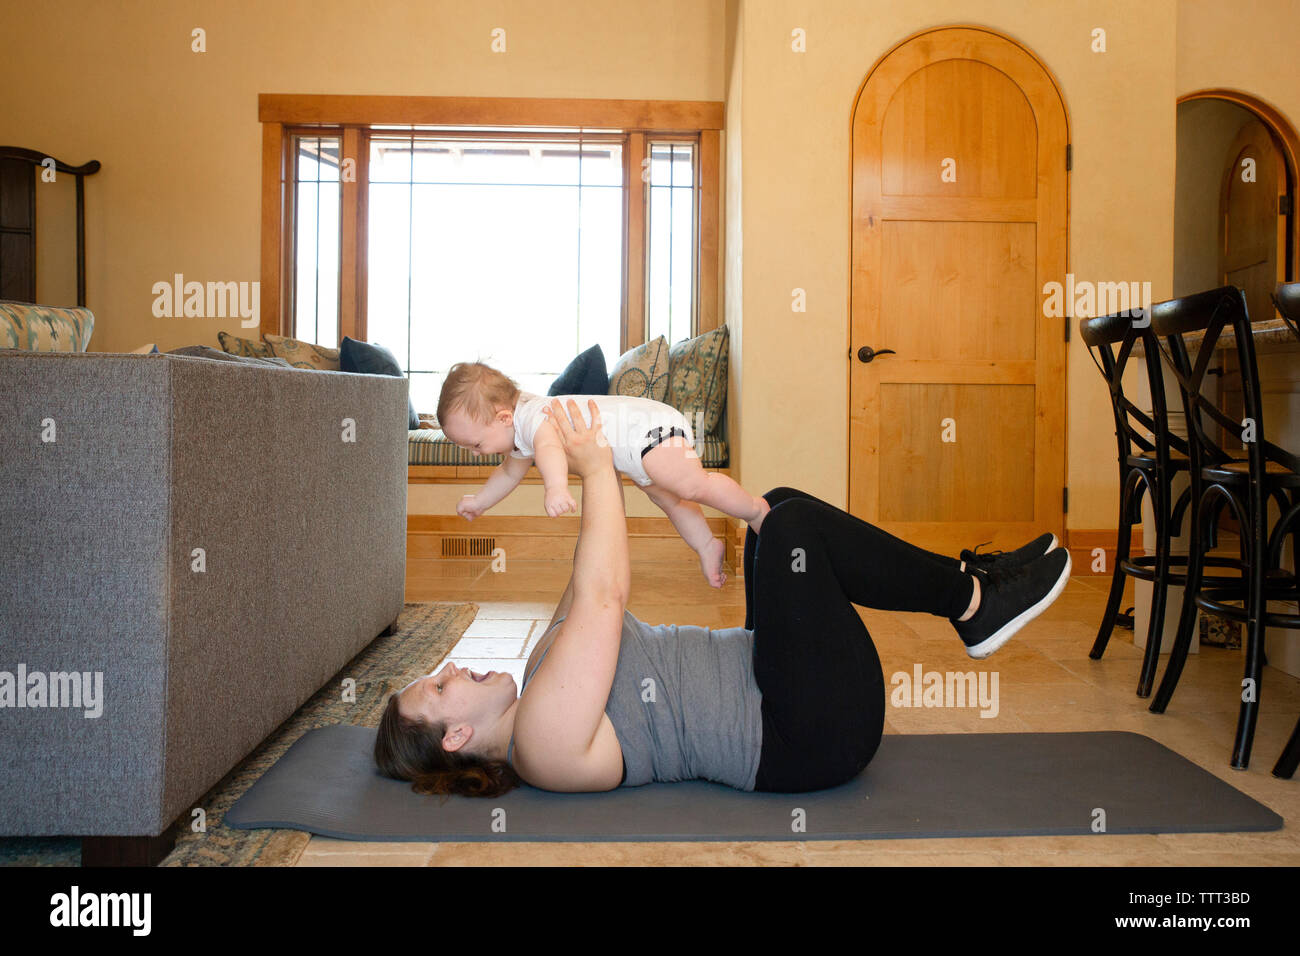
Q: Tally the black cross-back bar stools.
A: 3